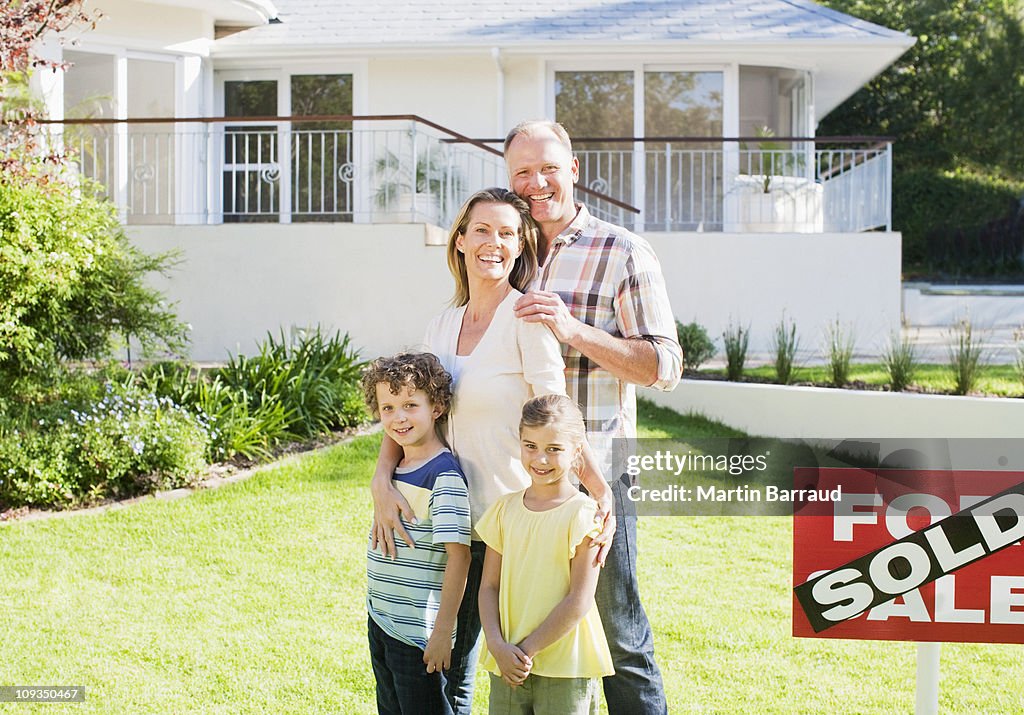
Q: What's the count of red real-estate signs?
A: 1